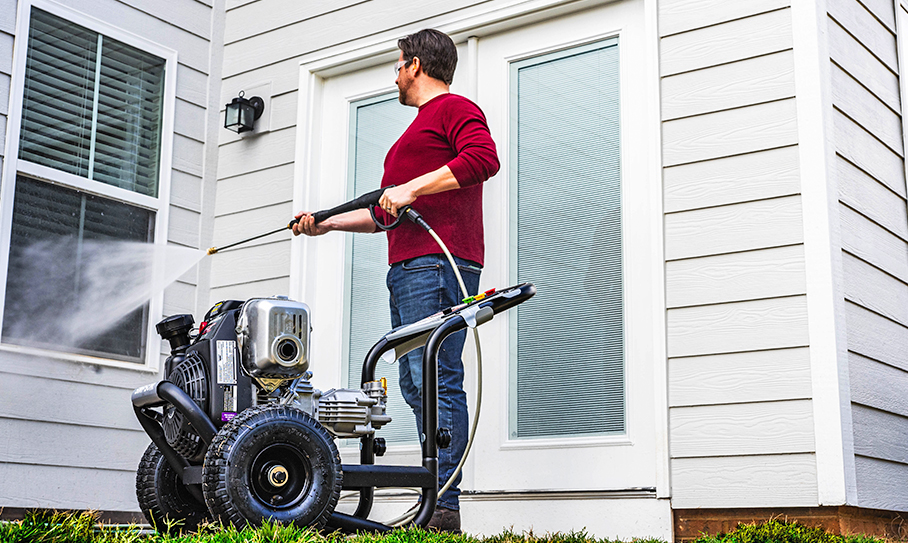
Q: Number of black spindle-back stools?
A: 0